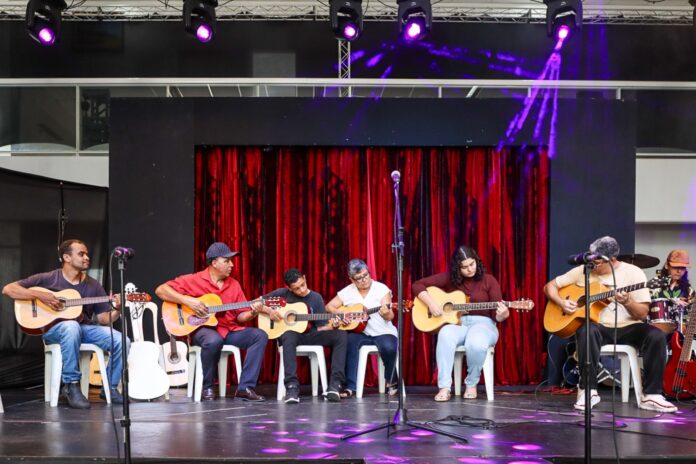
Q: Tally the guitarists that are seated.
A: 6